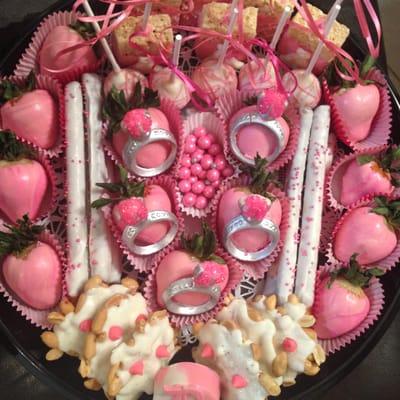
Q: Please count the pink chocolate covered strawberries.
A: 13